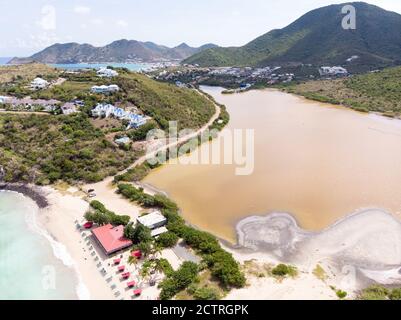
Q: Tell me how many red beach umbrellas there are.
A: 7